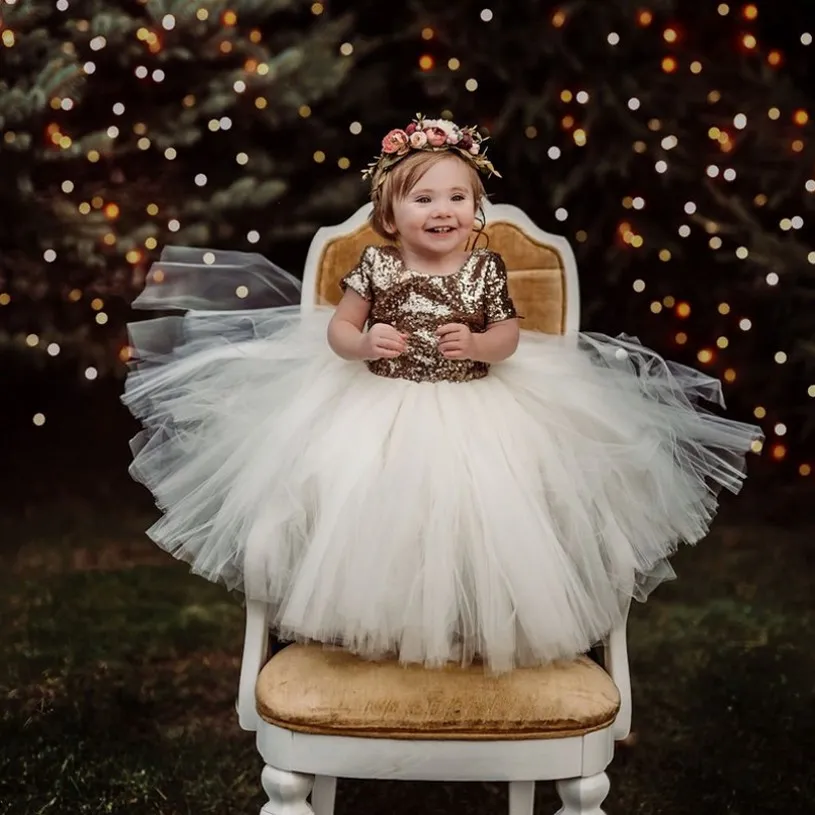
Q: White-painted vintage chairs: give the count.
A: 1